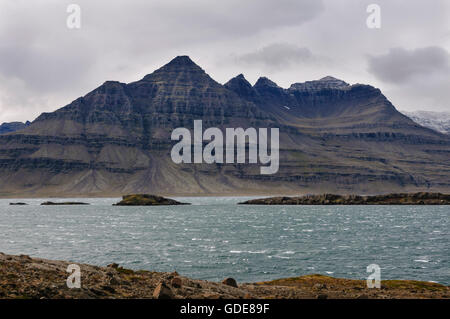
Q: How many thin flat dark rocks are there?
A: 2